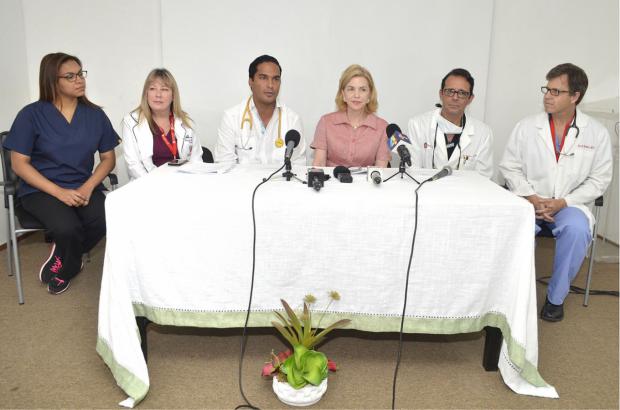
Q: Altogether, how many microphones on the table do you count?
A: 6